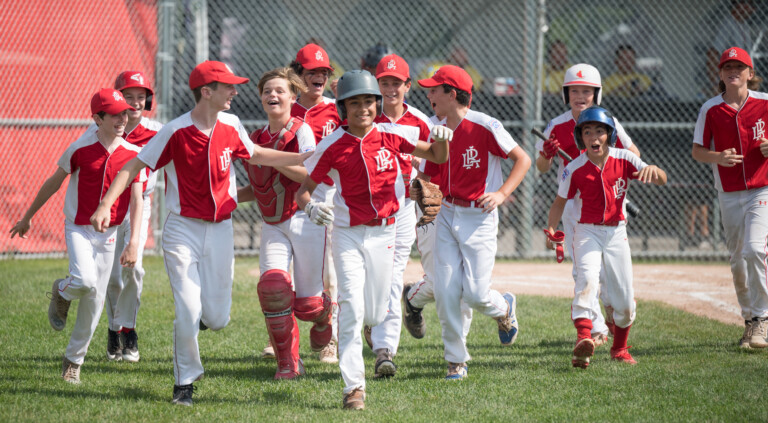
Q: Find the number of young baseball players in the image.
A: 11